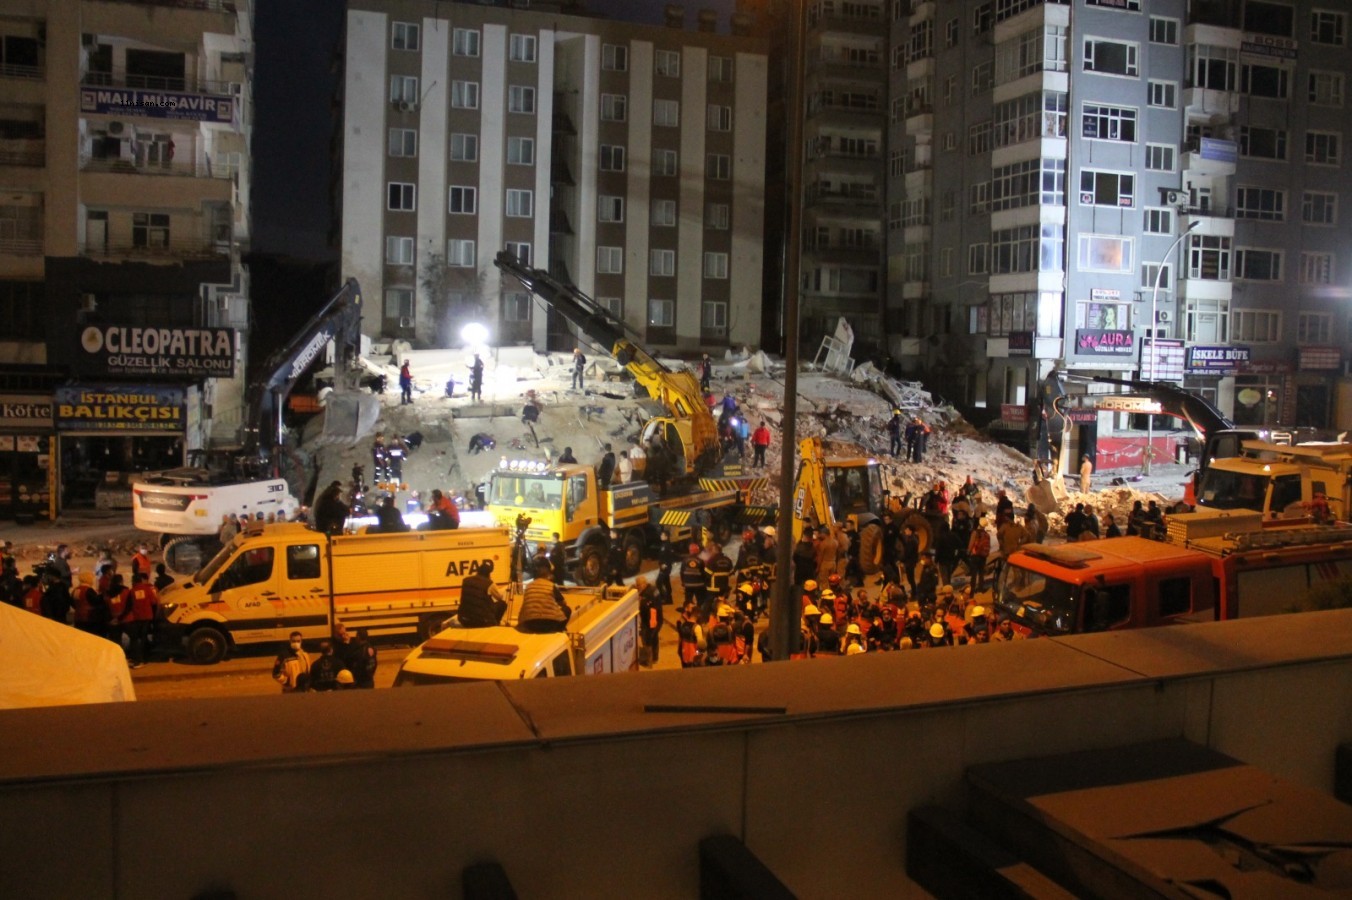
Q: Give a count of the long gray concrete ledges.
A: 1